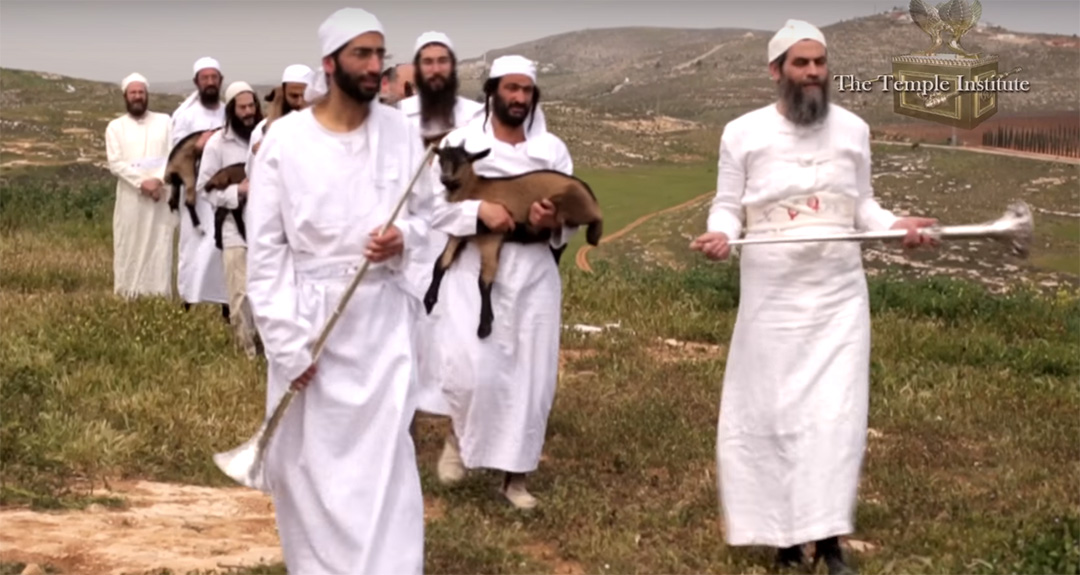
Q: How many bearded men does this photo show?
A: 8